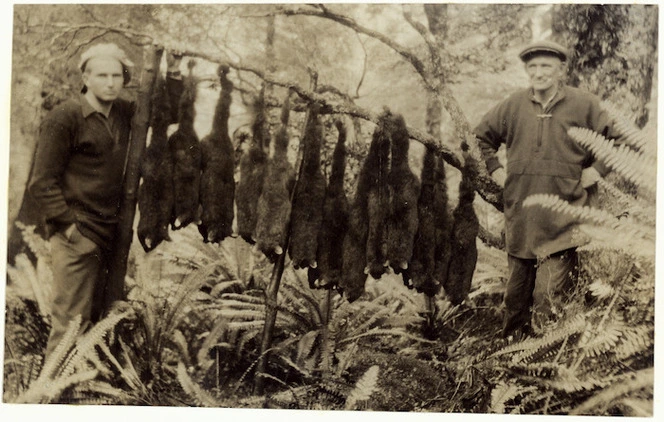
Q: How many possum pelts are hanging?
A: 13